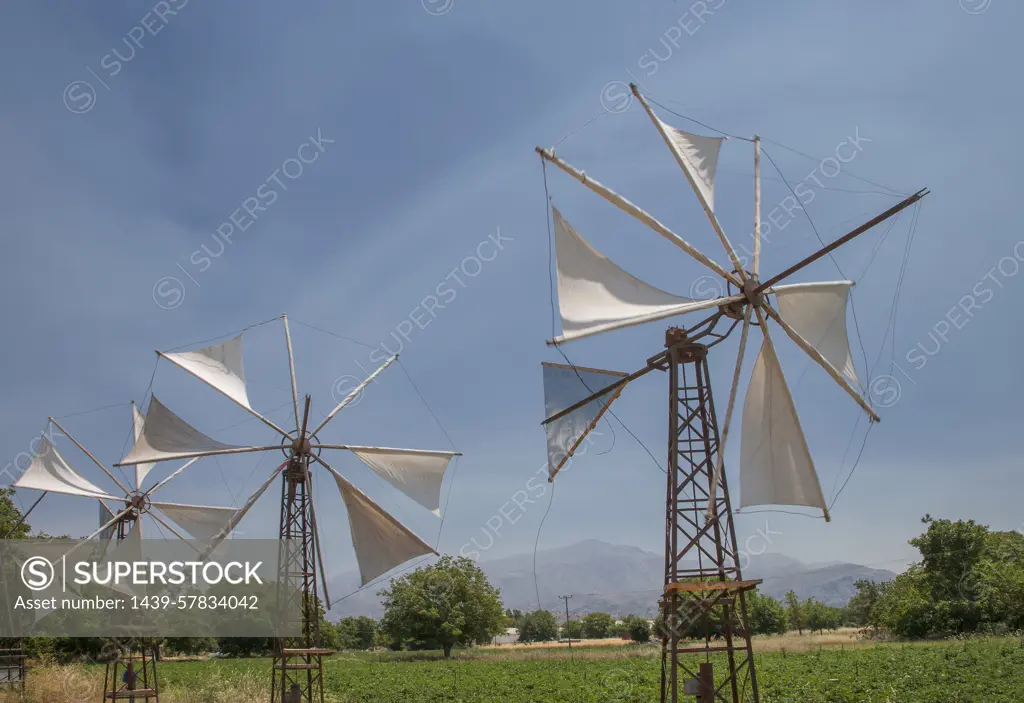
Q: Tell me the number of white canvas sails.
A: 12